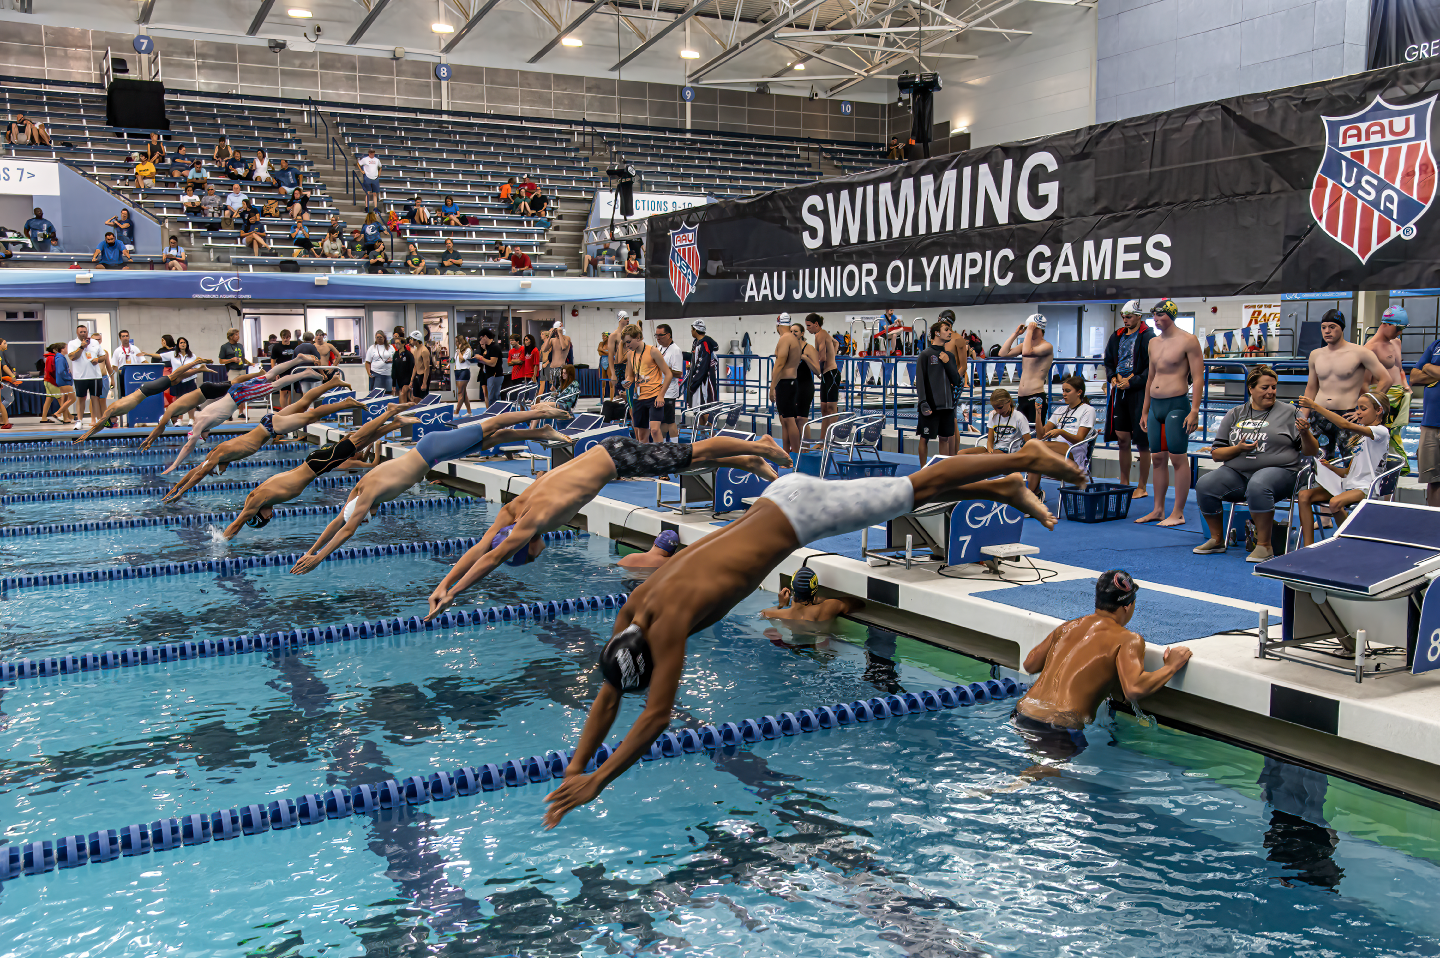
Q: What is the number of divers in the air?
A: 8